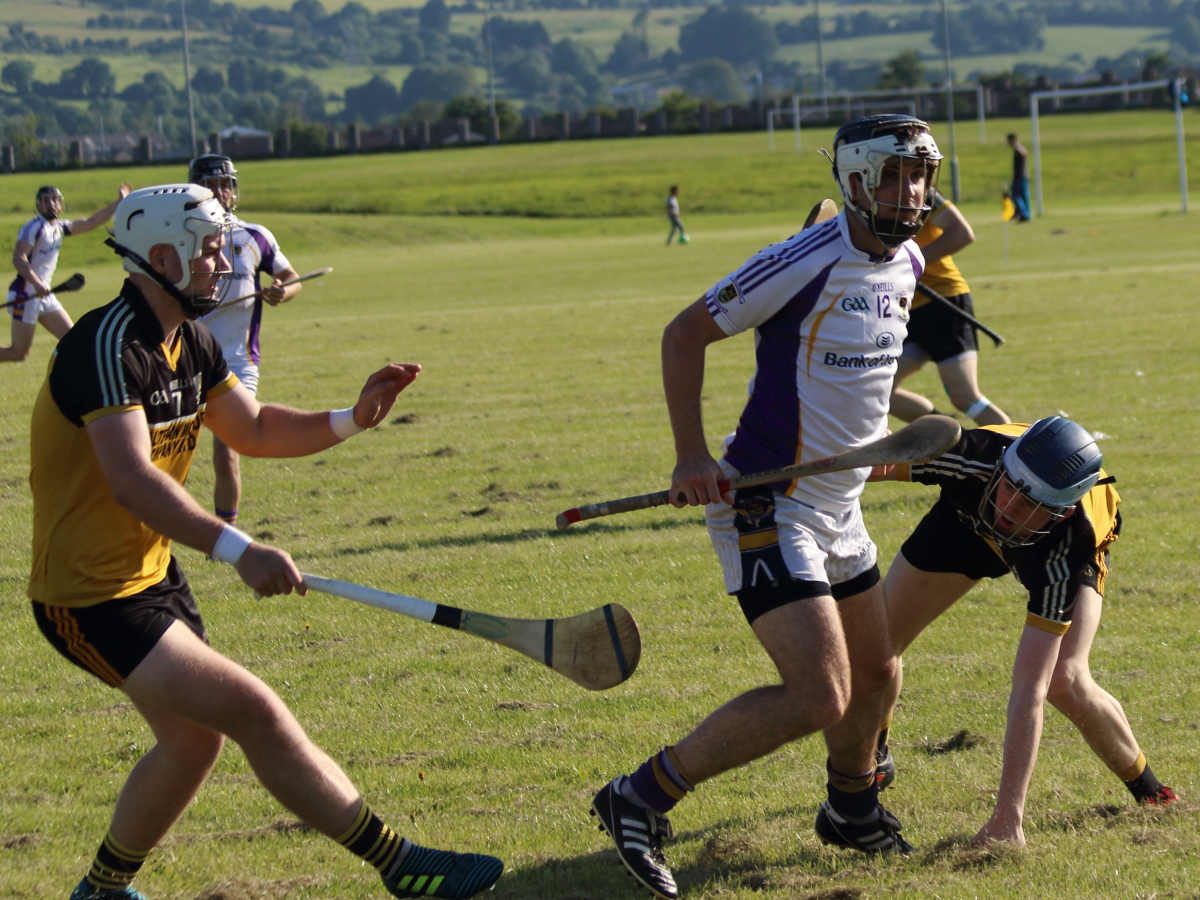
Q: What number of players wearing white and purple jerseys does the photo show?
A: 3